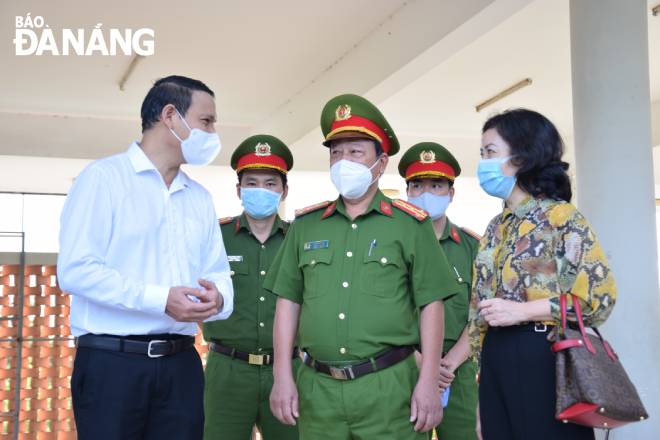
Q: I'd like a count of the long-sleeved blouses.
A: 1